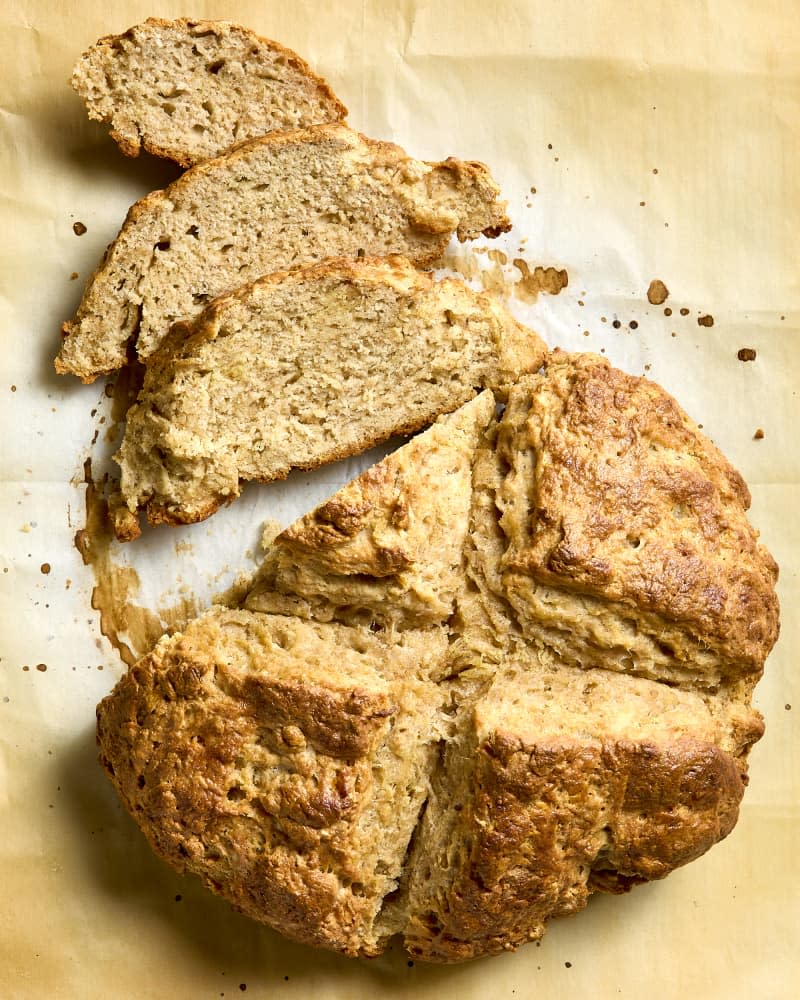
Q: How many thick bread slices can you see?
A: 3